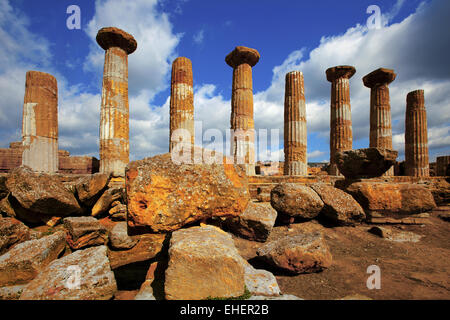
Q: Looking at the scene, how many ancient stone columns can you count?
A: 8